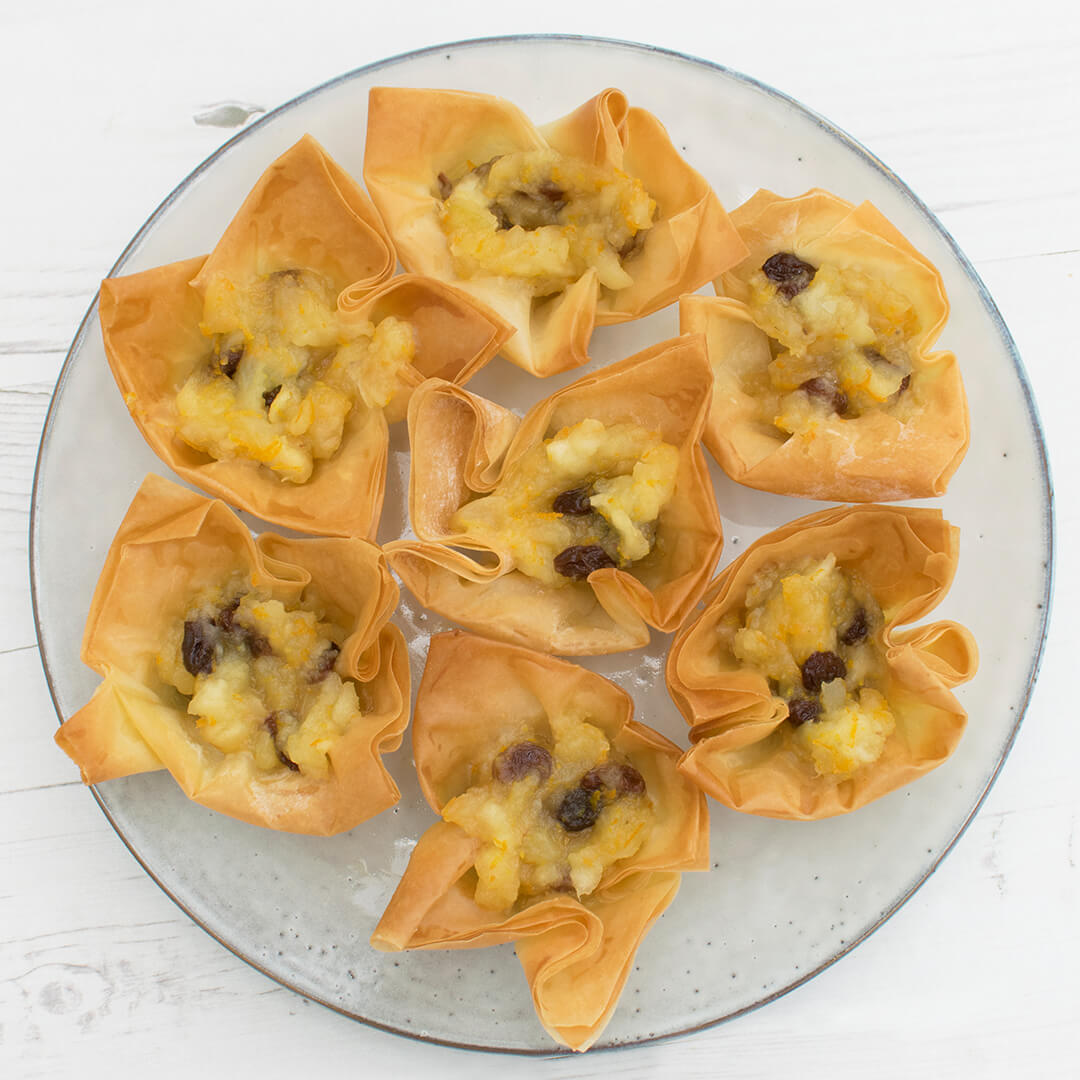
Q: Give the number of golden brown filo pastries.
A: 7